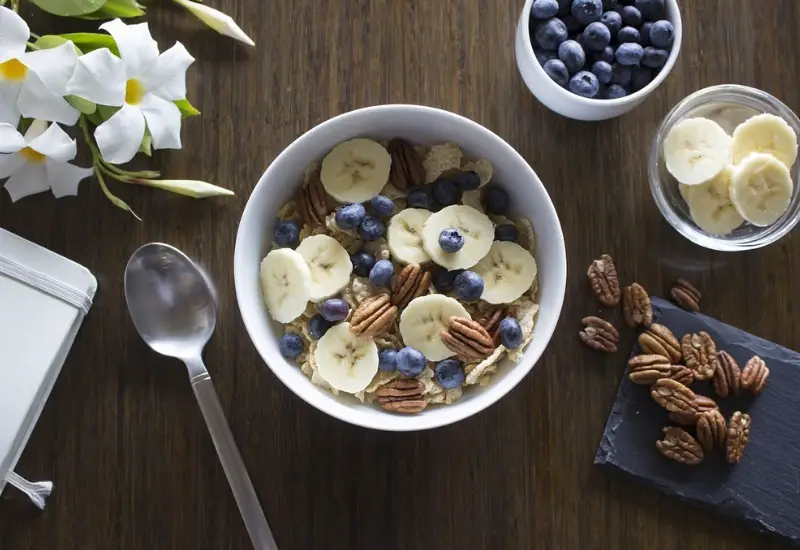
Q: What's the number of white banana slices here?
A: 12